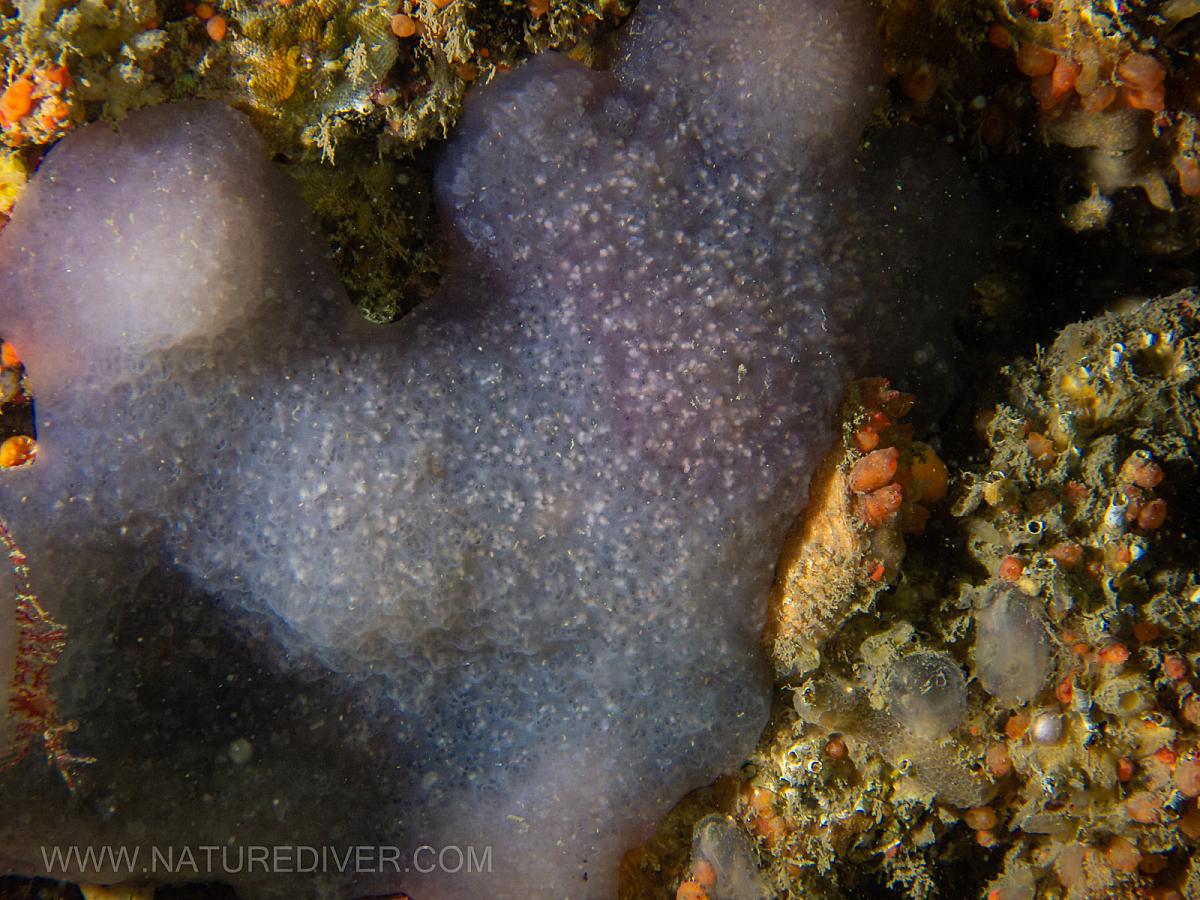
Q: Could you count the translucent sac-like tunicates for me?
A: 3